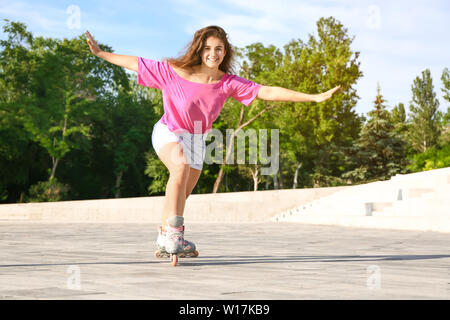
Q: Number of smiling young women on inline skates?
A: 1